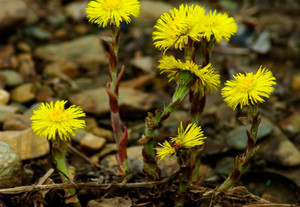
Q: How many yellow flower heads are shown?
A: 7